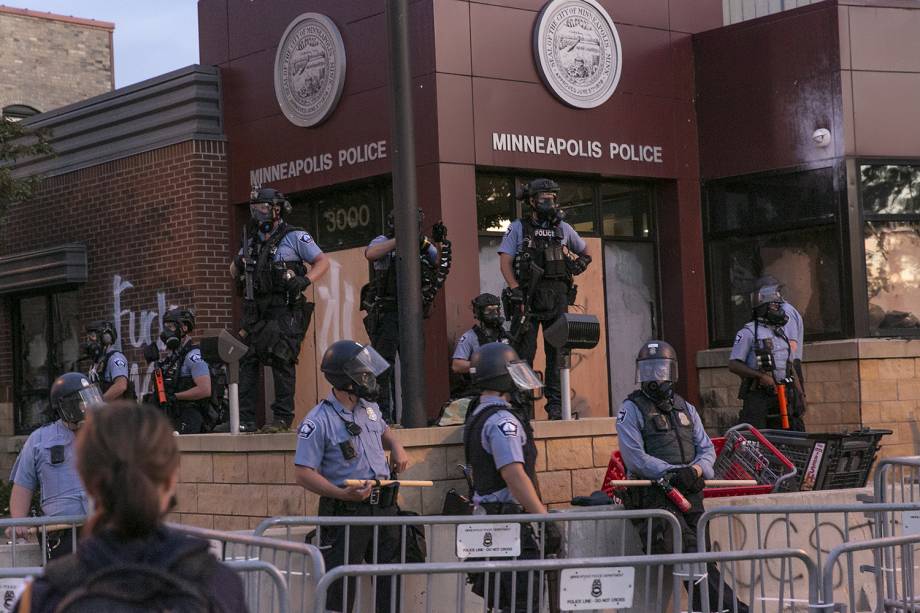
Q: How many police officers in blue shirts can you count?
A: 12